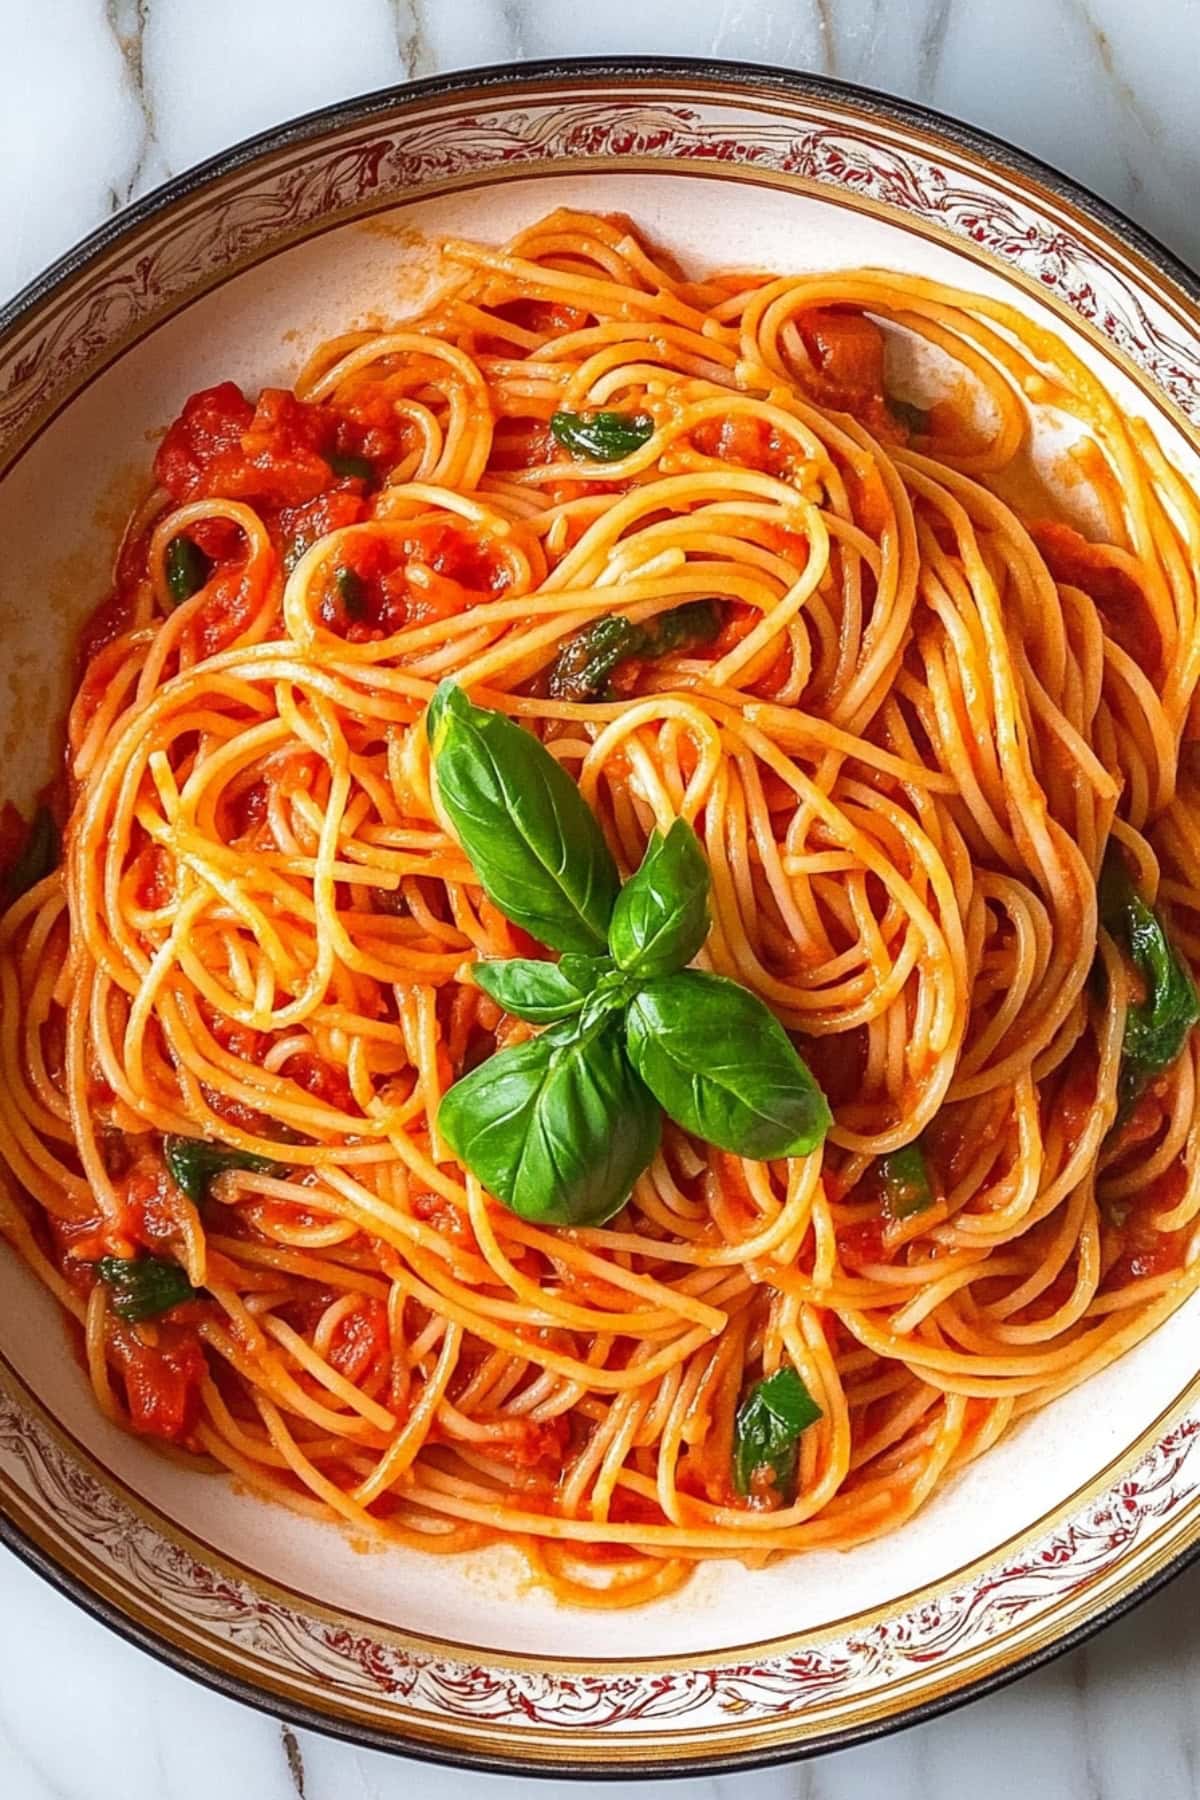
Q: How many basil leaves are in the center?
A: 5